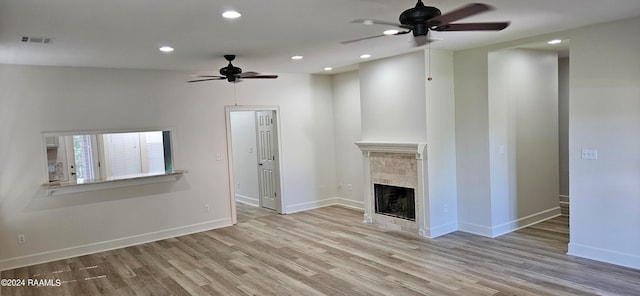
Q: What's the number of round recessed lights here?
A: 7